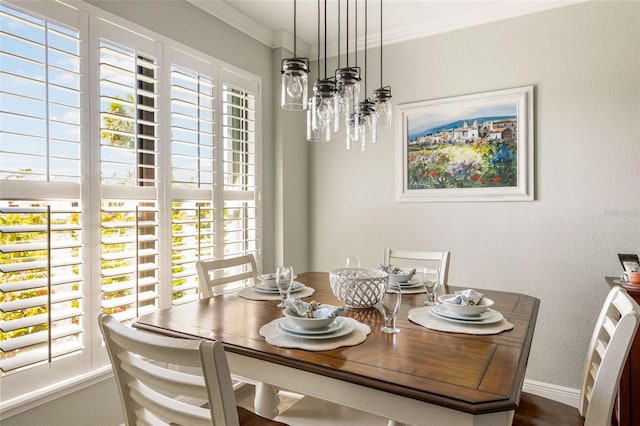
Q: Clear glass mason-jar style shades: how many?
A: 8